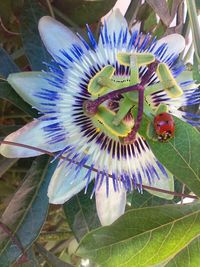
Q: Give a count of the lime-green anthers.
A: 5